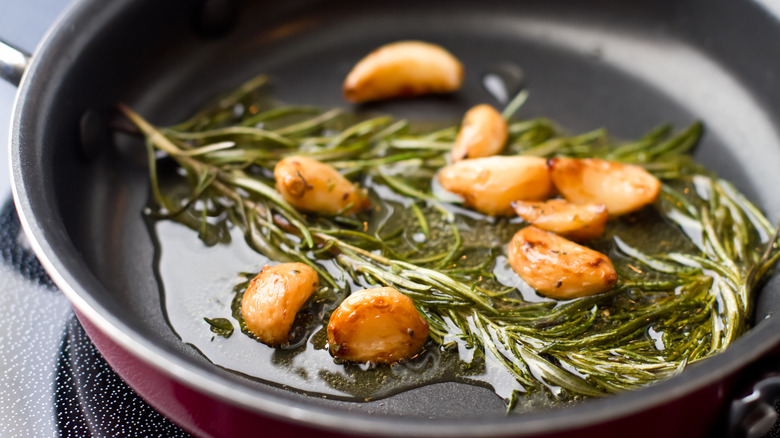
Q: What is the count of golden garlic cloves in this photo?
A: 9